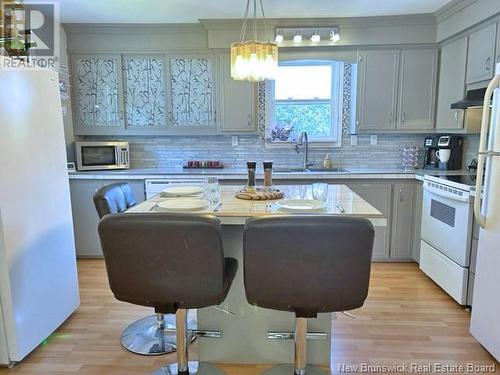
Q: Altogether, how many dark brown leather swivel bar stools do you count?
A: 3